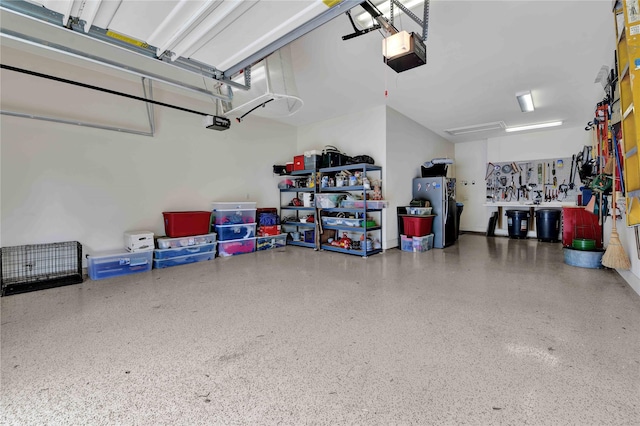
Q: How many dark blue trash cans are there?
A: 2